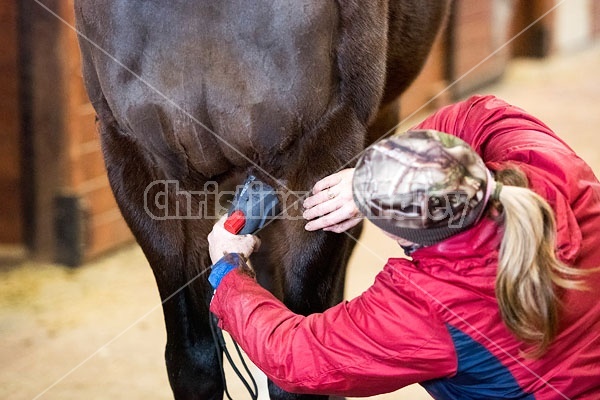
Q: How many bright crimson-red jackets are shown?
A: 1